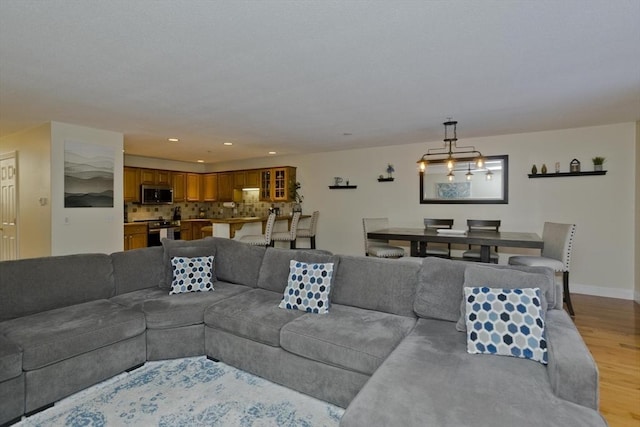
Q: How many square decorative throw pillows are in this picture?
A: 3